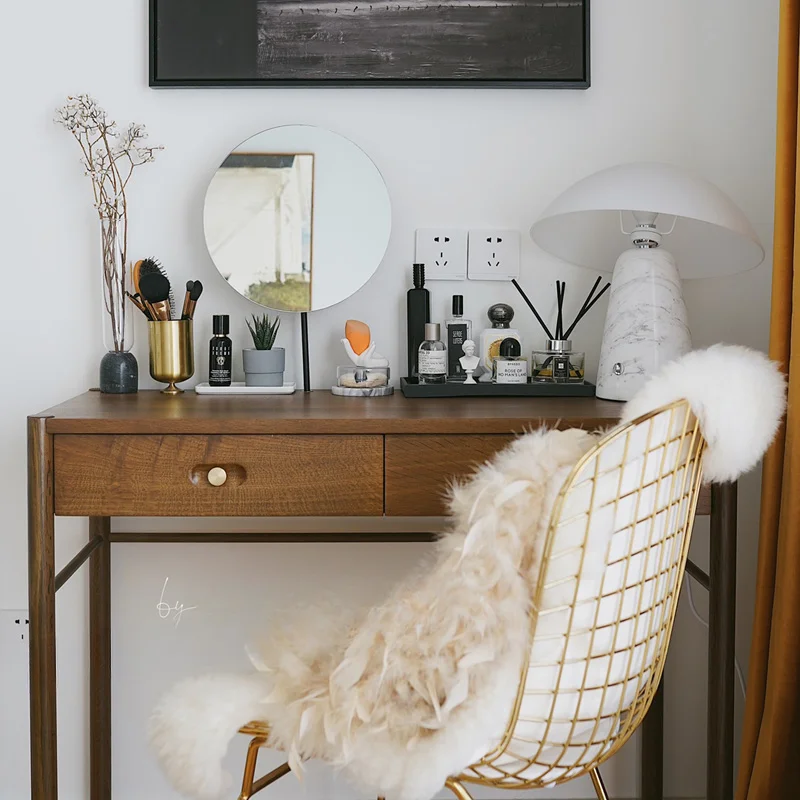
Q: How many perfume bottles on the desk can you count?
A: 5